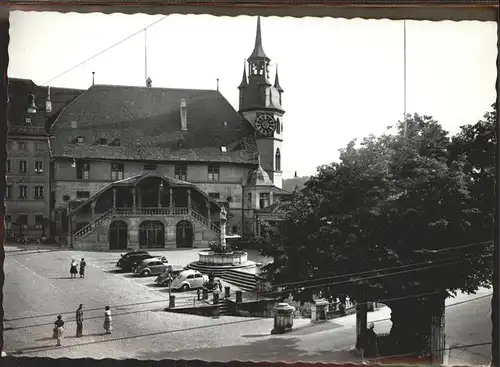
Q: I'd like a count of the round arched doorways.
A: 3